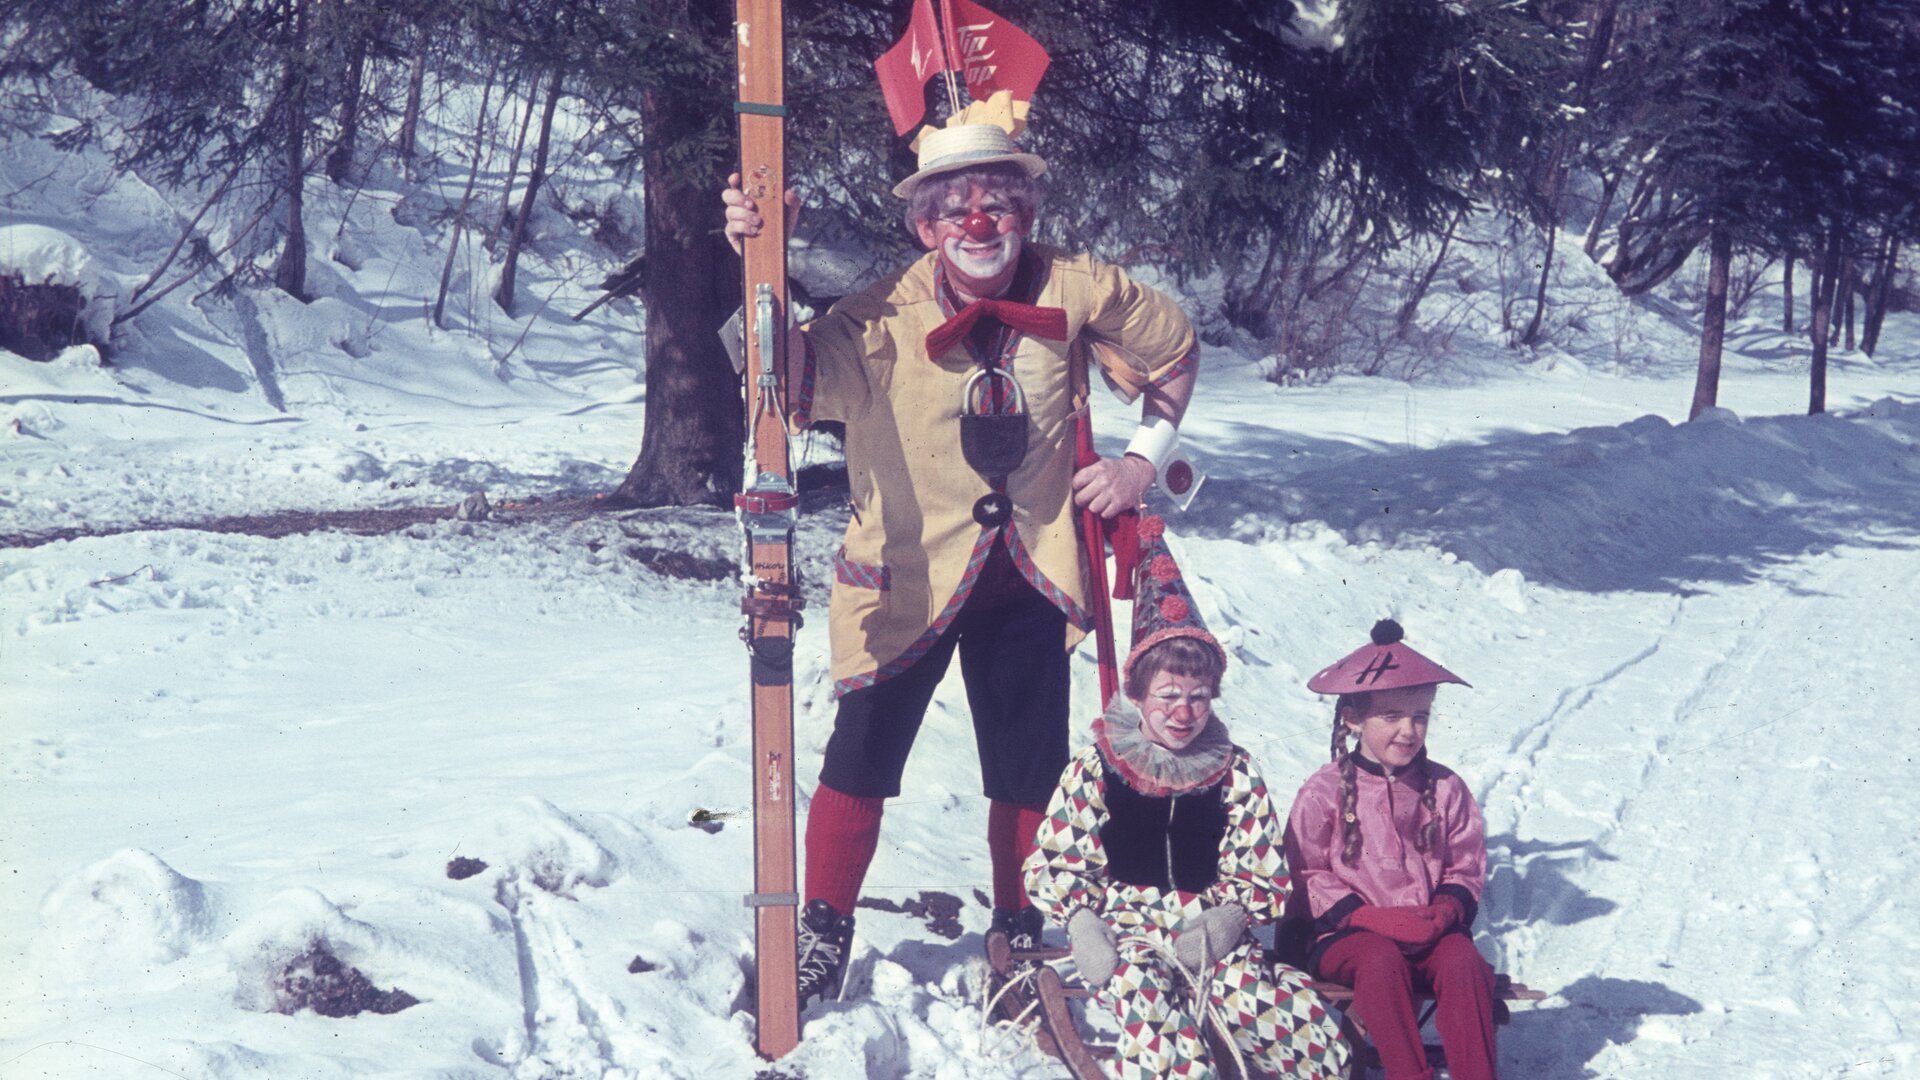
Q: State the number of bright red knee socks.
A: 2